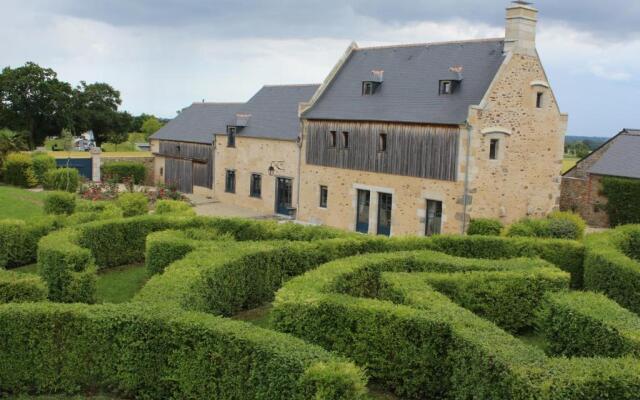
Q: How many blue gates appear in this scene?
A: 1